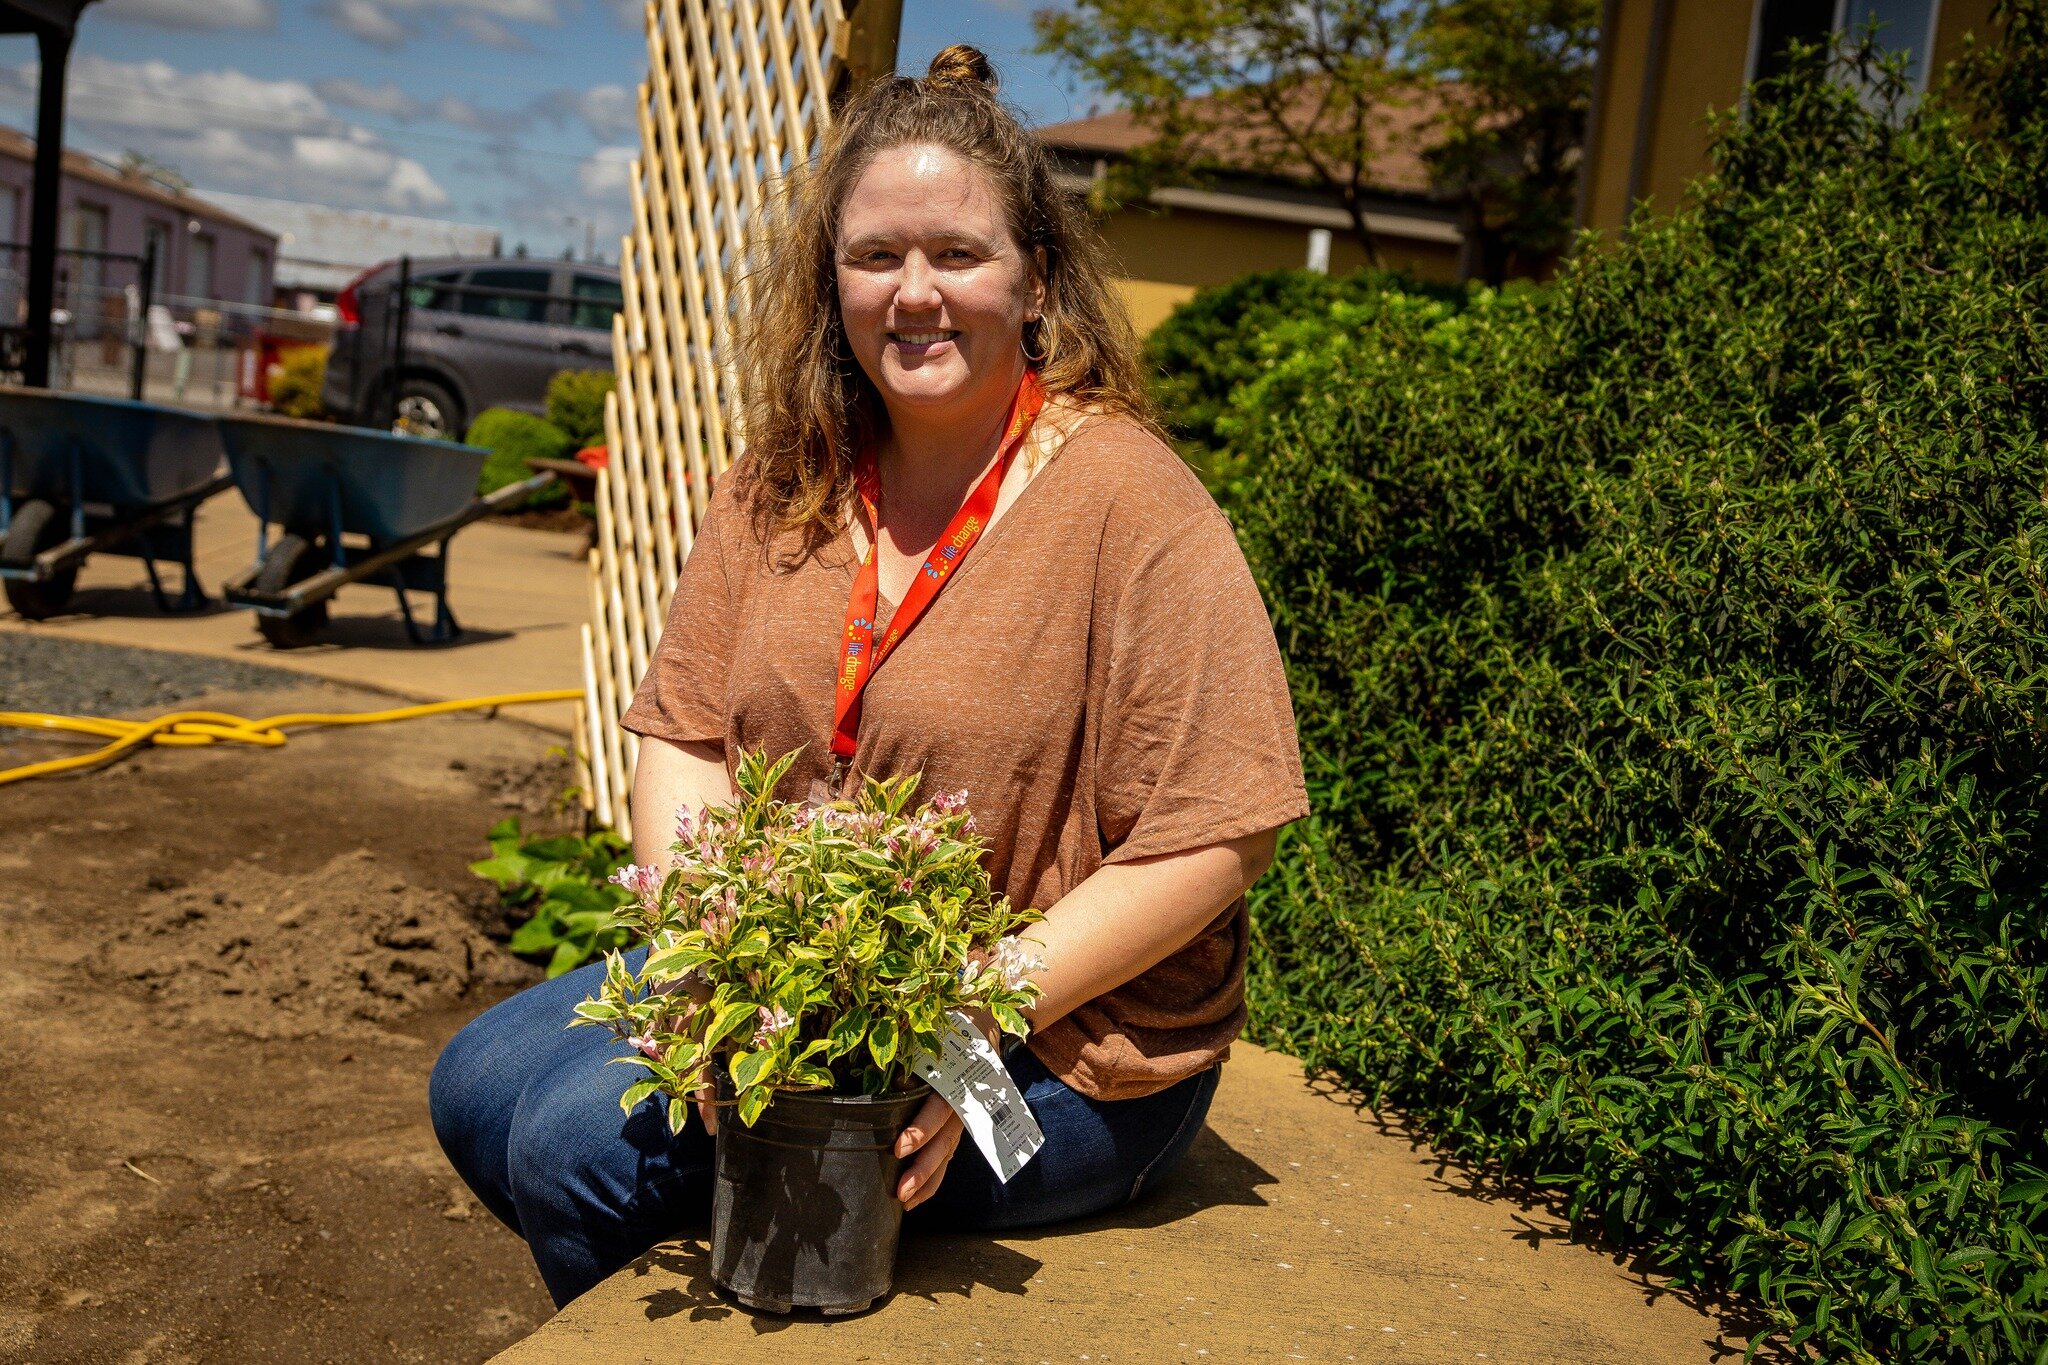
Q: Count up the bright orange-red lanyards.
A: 1